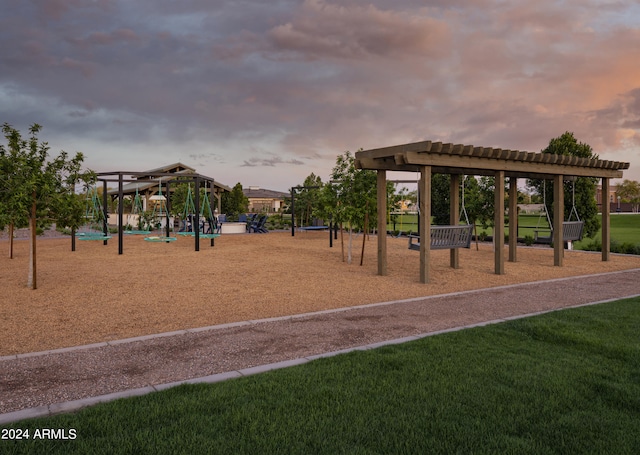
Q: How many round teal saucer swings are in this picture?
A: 6